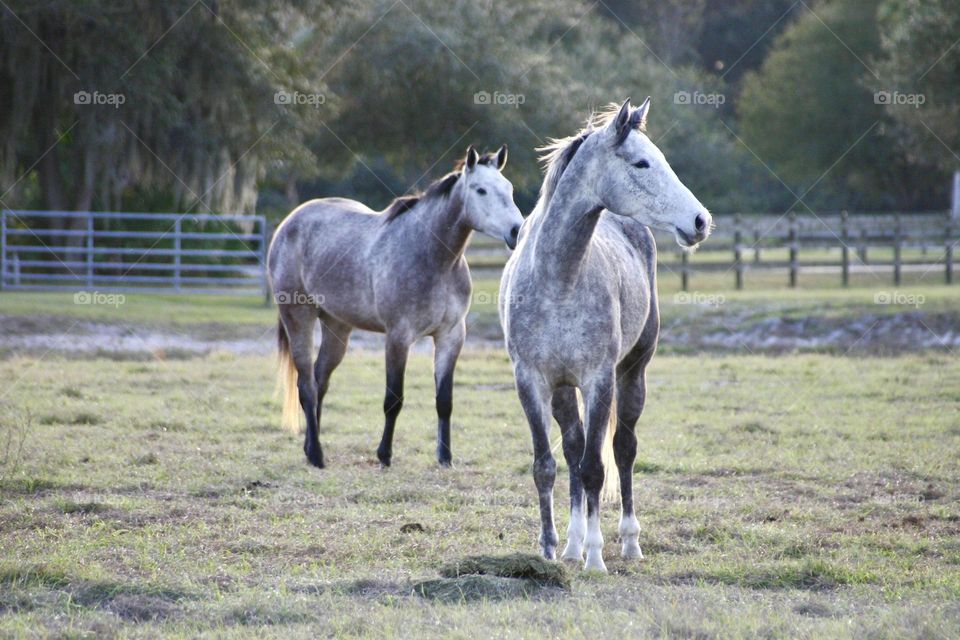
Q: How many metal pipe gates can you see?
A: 1